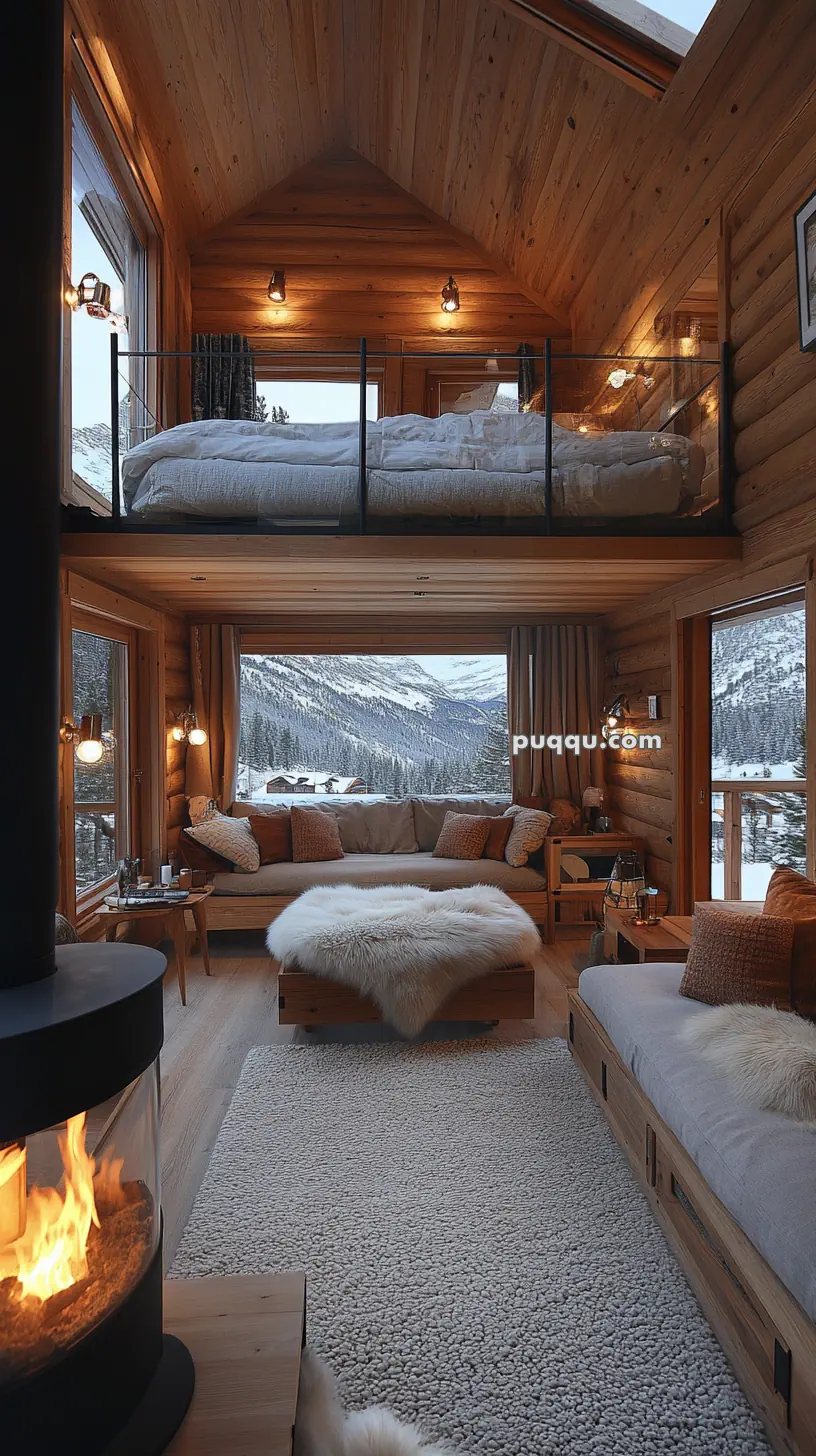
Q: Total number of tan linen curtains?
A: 2